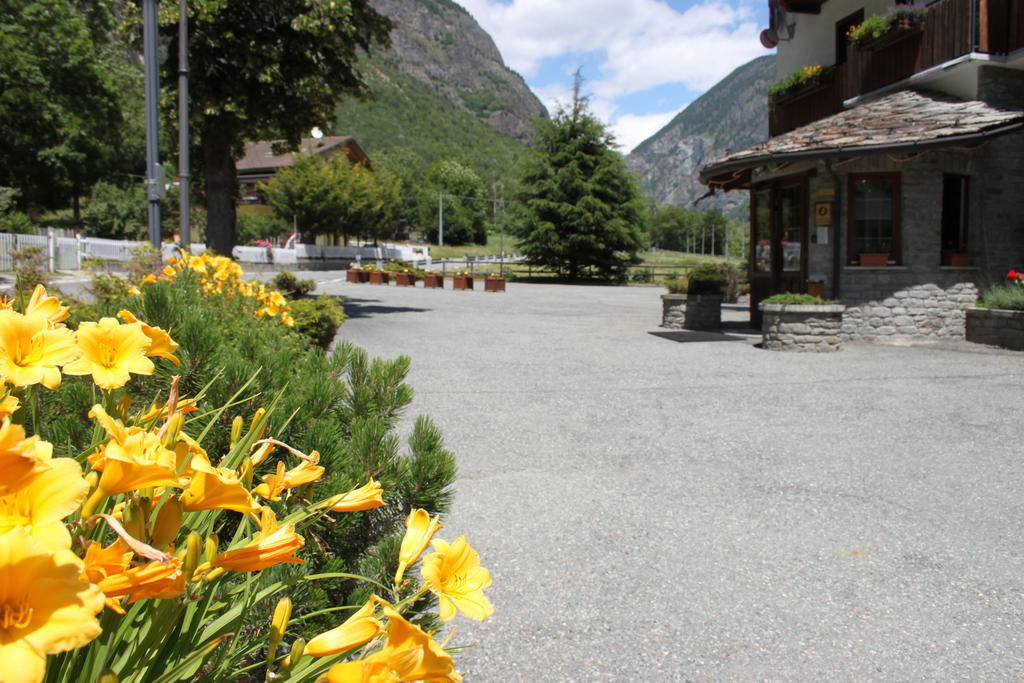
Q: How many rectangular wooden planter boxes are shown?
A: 6